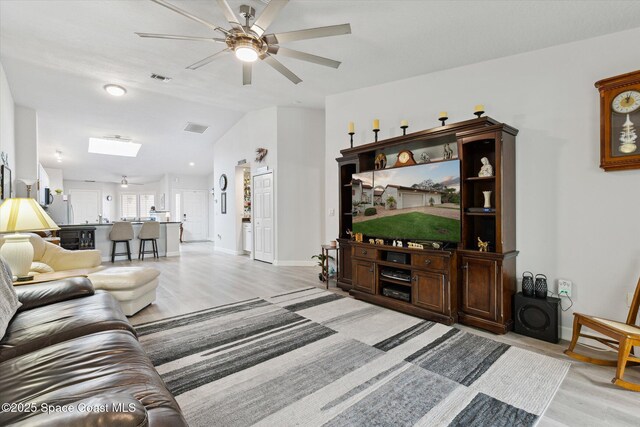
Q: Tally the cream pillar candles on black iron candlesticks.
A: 5